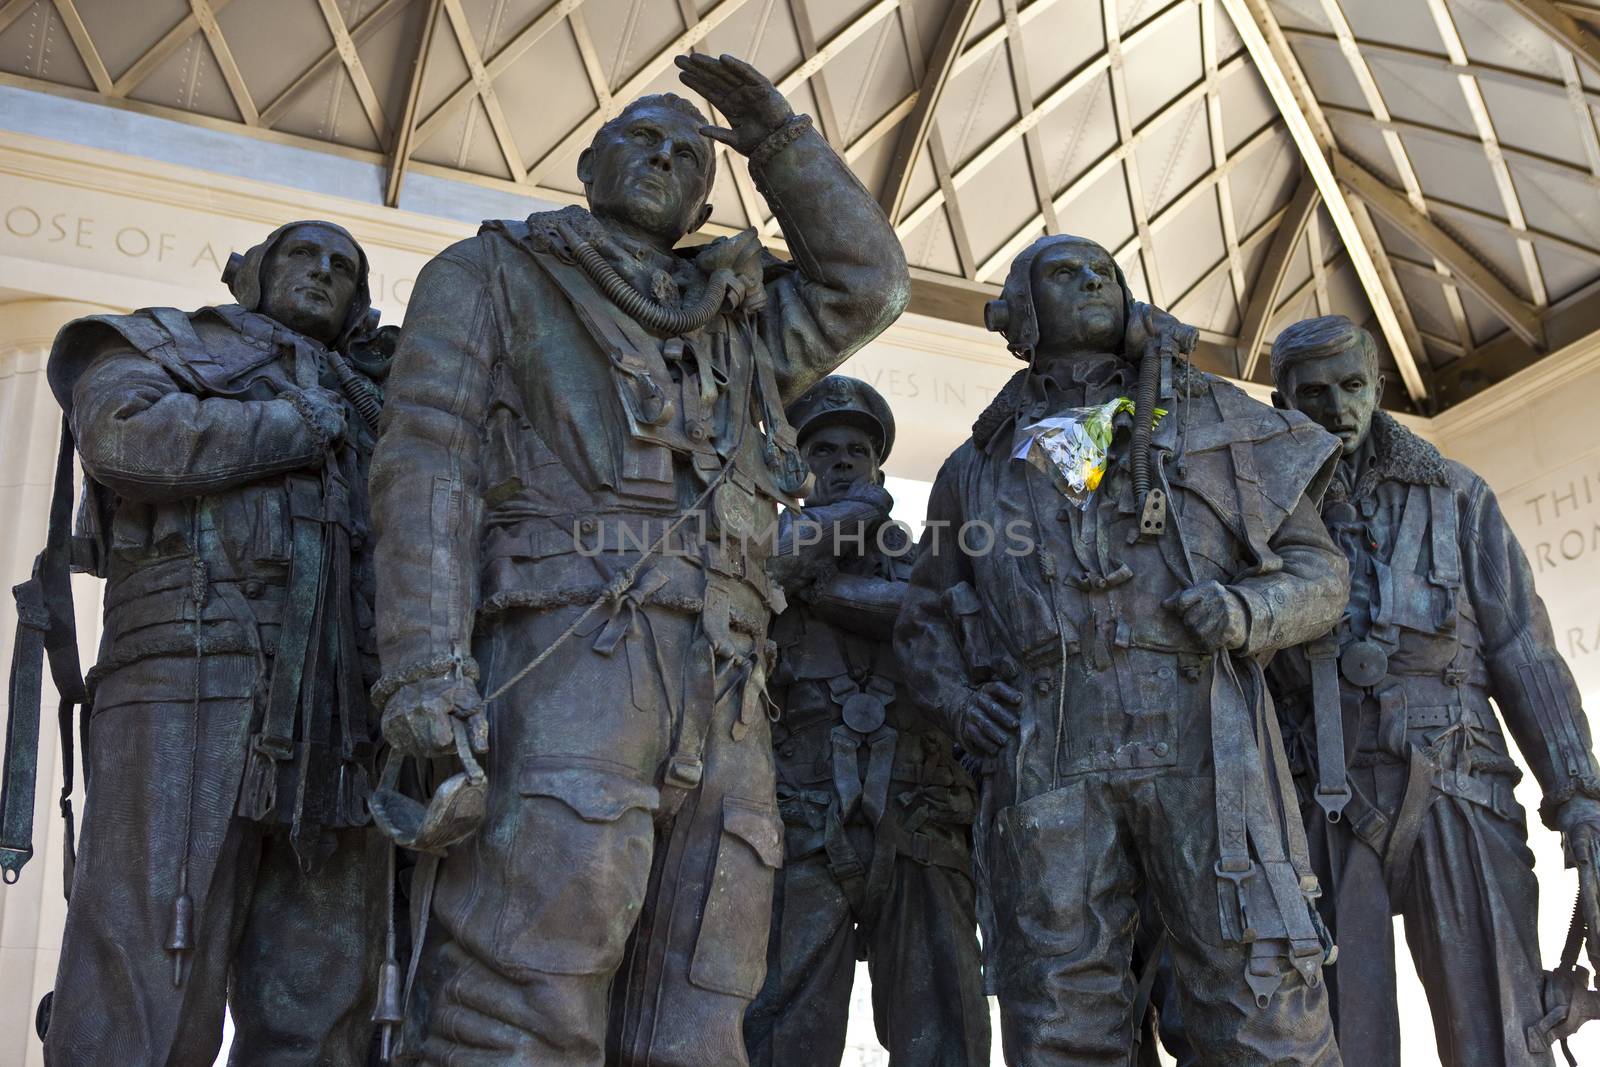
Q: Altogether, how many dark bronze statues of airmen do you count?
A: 5